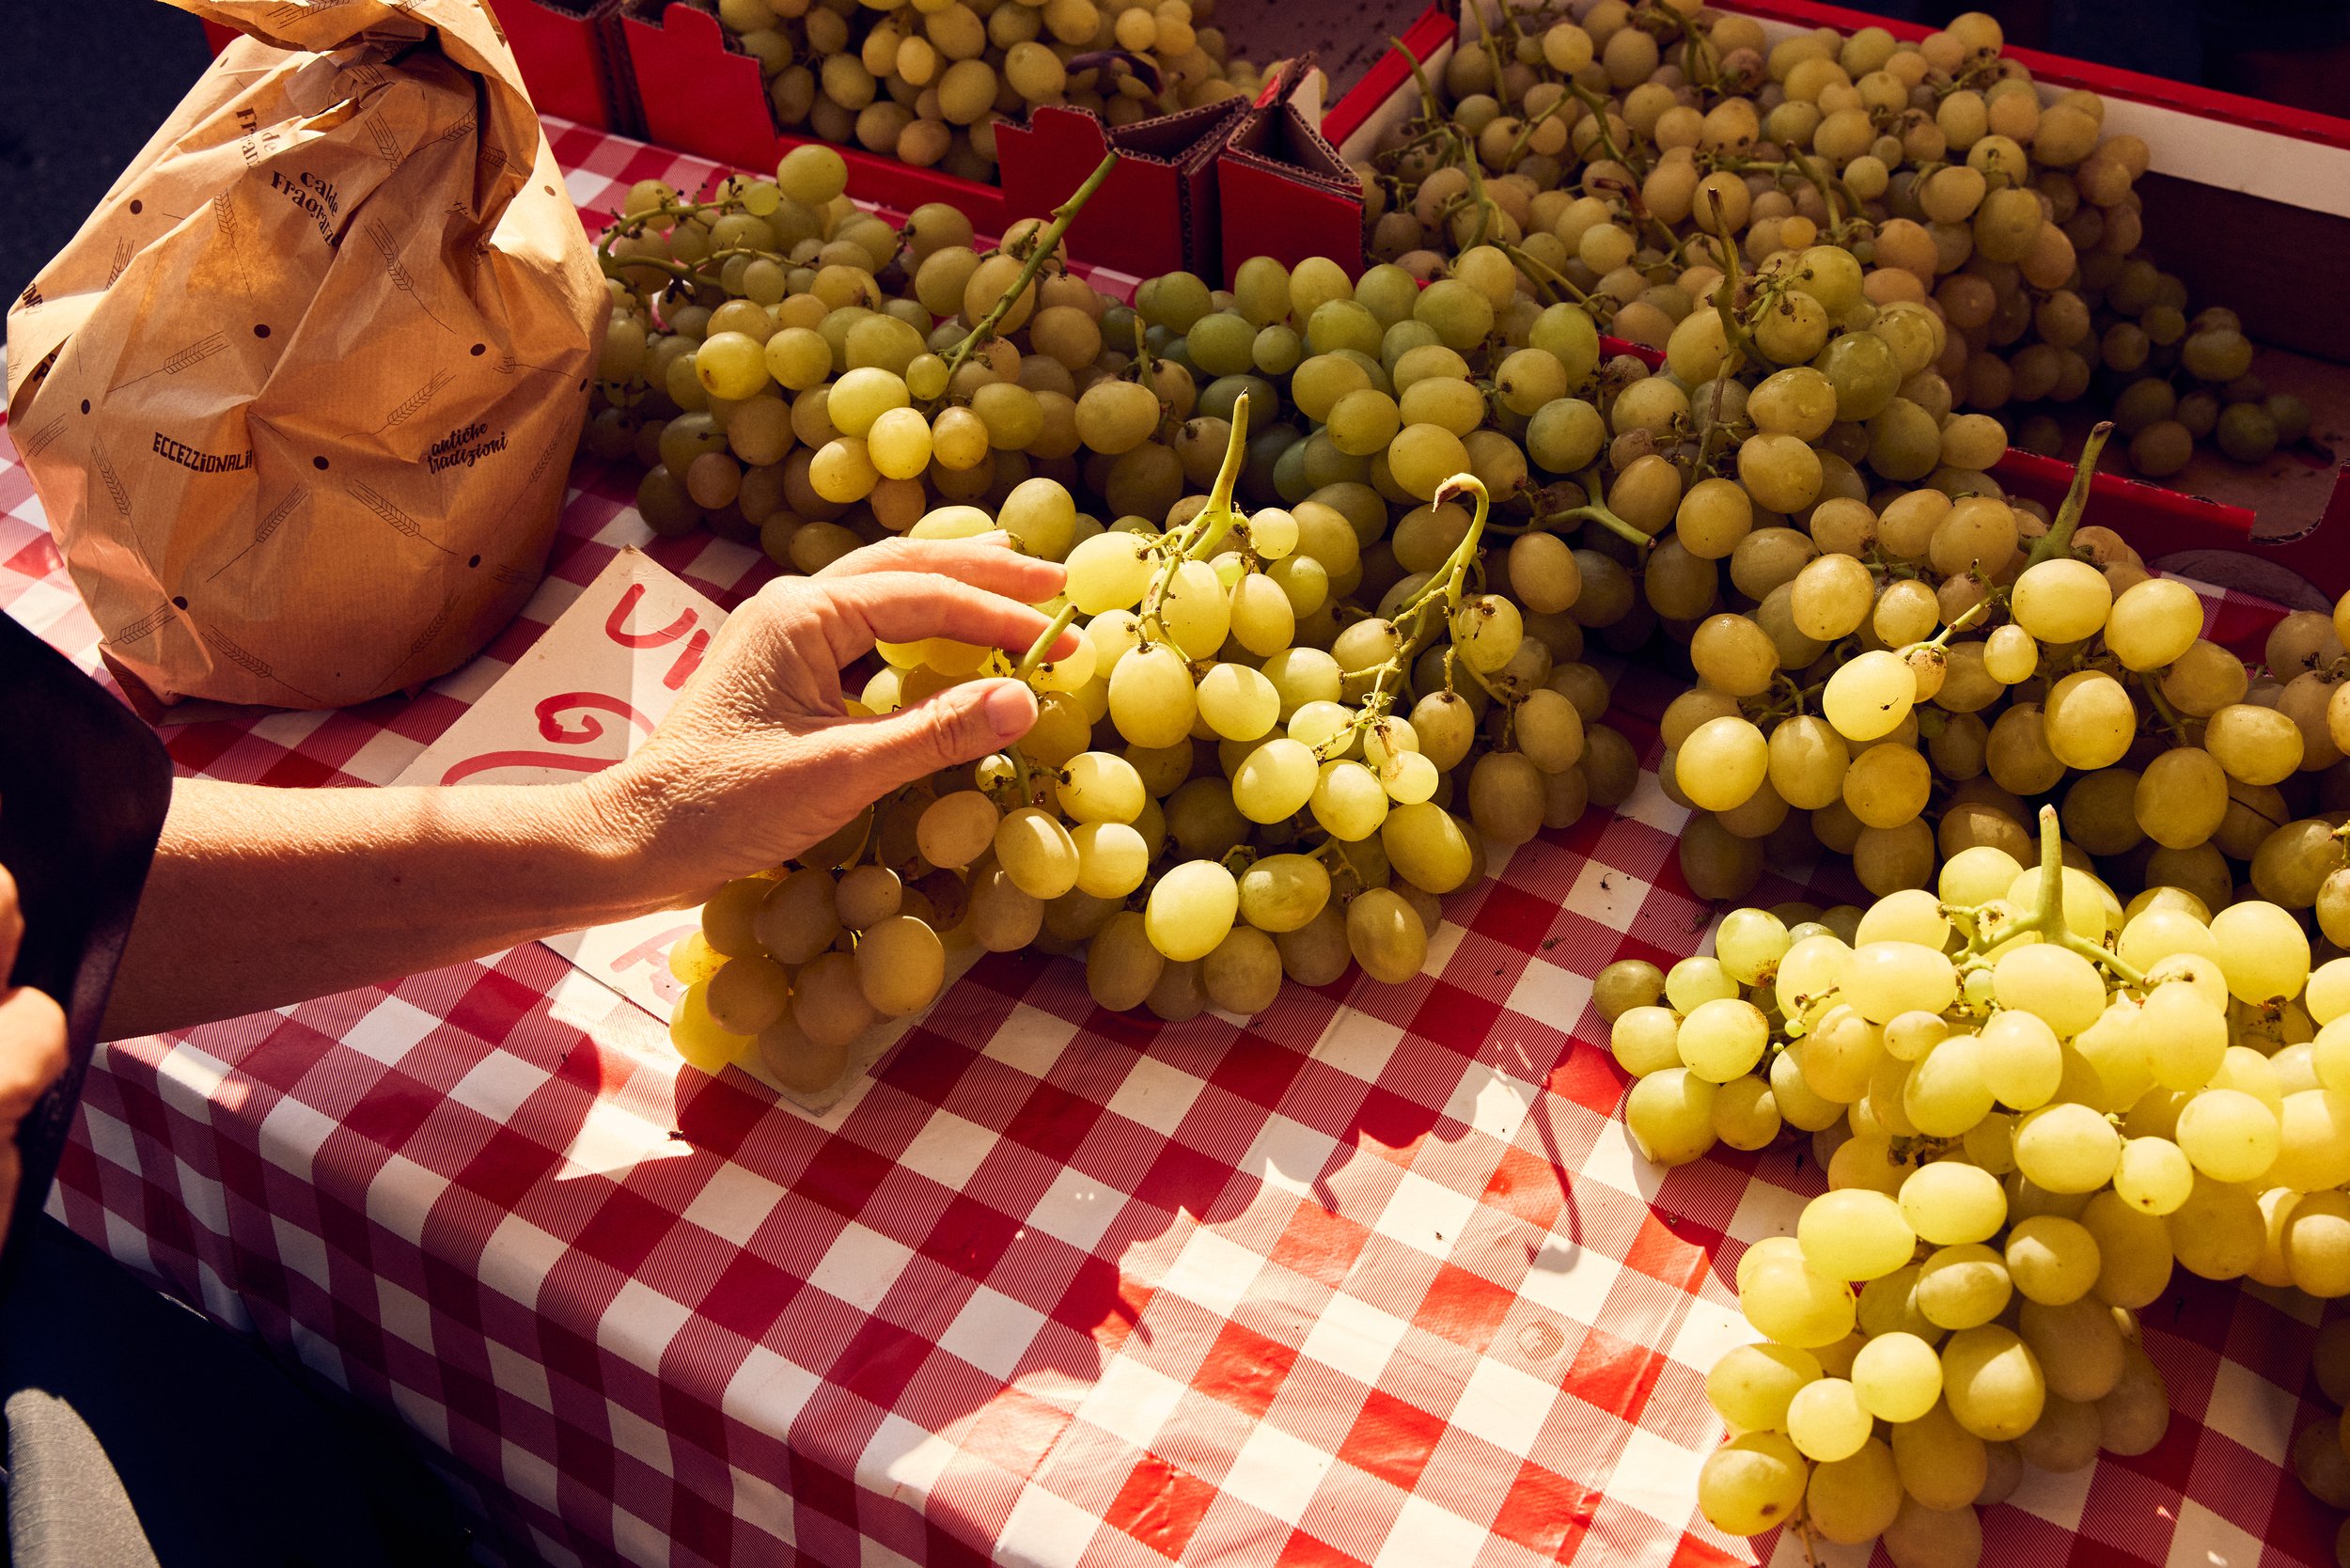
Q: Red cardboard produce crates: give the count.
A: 3